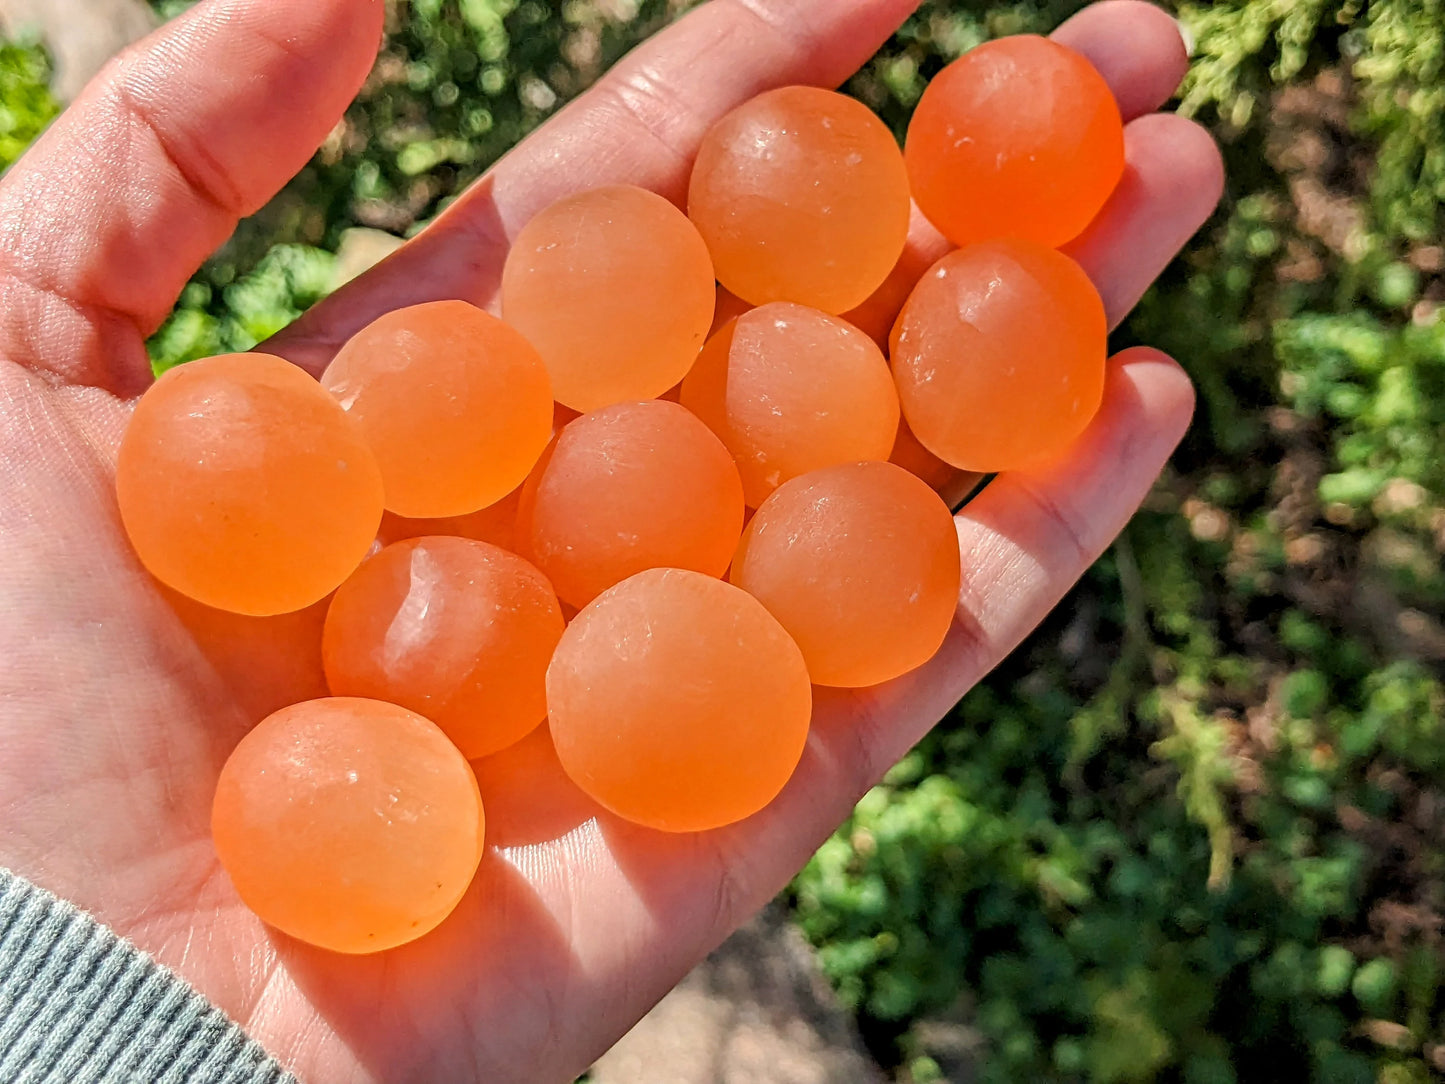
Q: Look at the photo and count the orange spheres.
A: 12